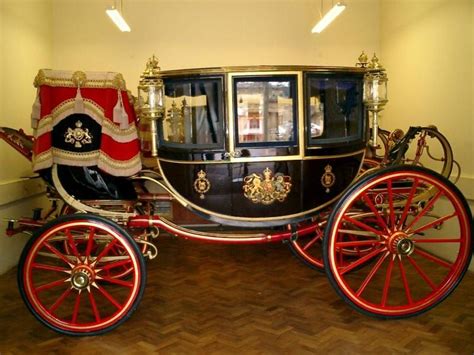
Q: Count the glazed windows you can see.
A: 3